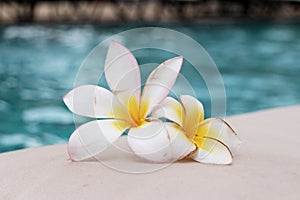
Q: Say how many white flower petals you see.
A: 10